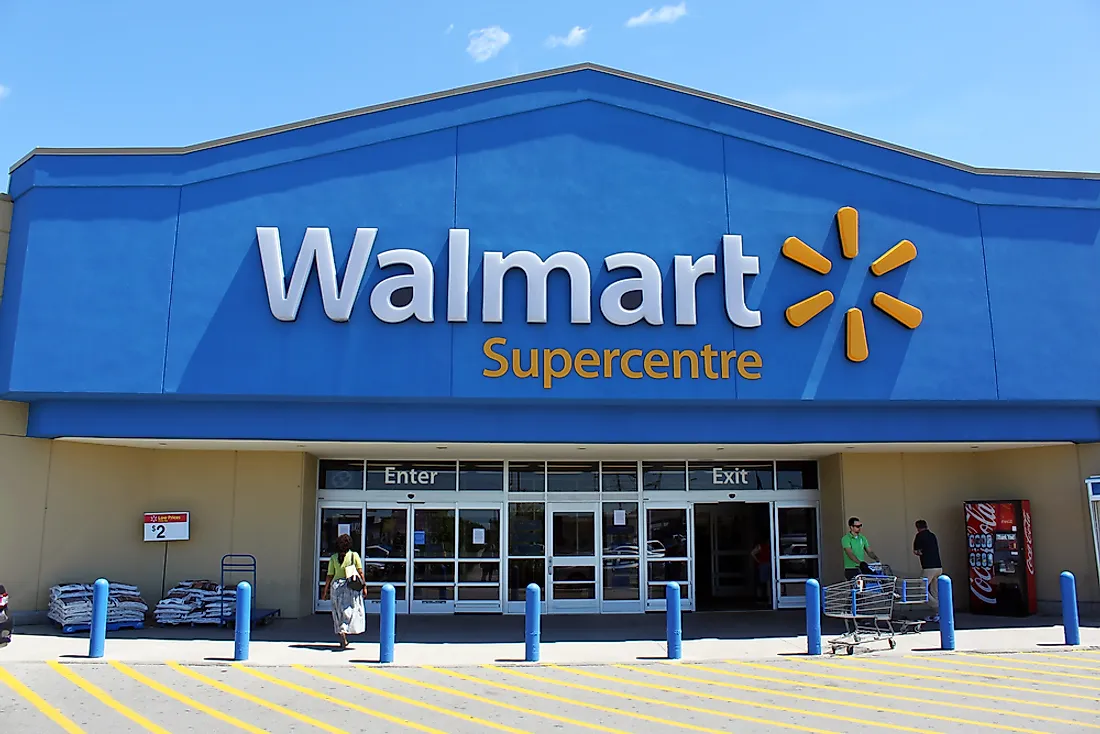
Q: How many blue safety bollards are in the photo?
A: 8